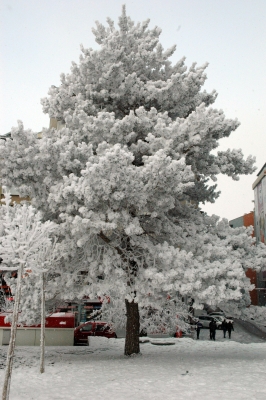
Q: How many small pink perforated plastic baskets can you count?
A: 0